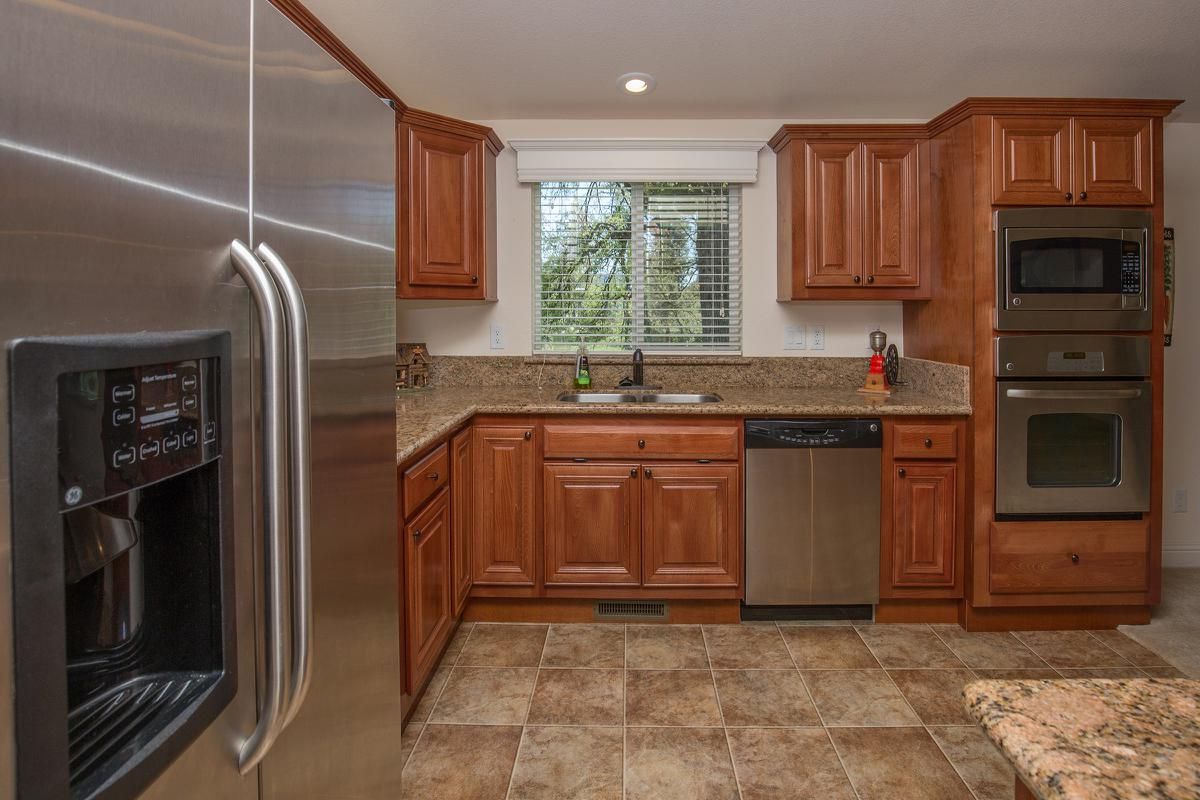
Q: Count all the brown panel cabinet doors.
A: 11